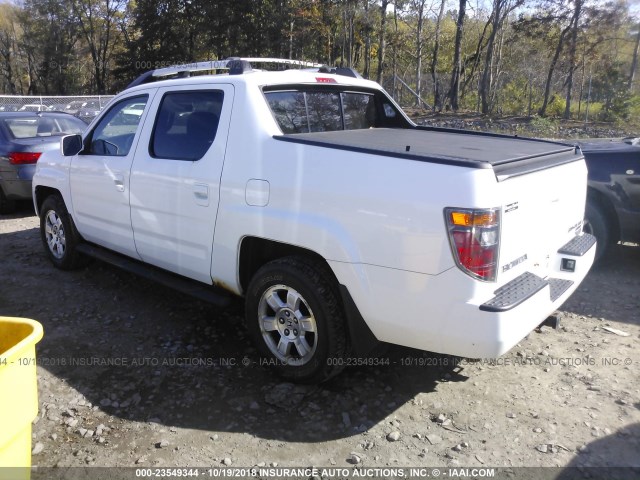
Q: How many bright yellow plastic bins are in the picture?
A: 1